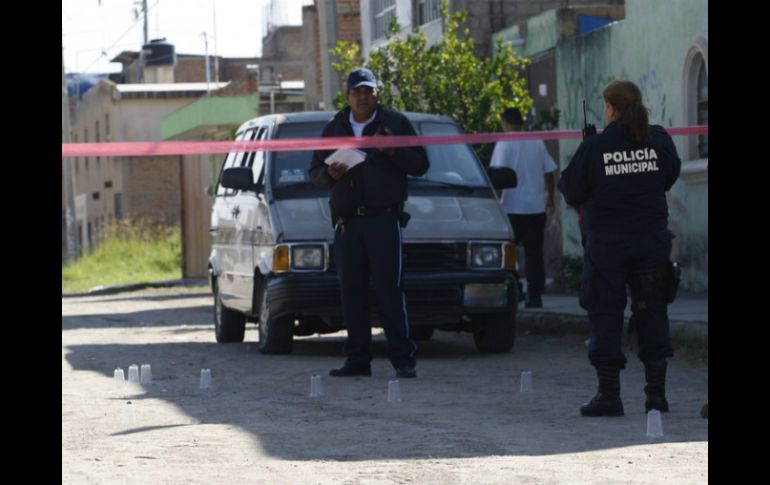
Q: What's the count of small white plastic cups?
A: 9